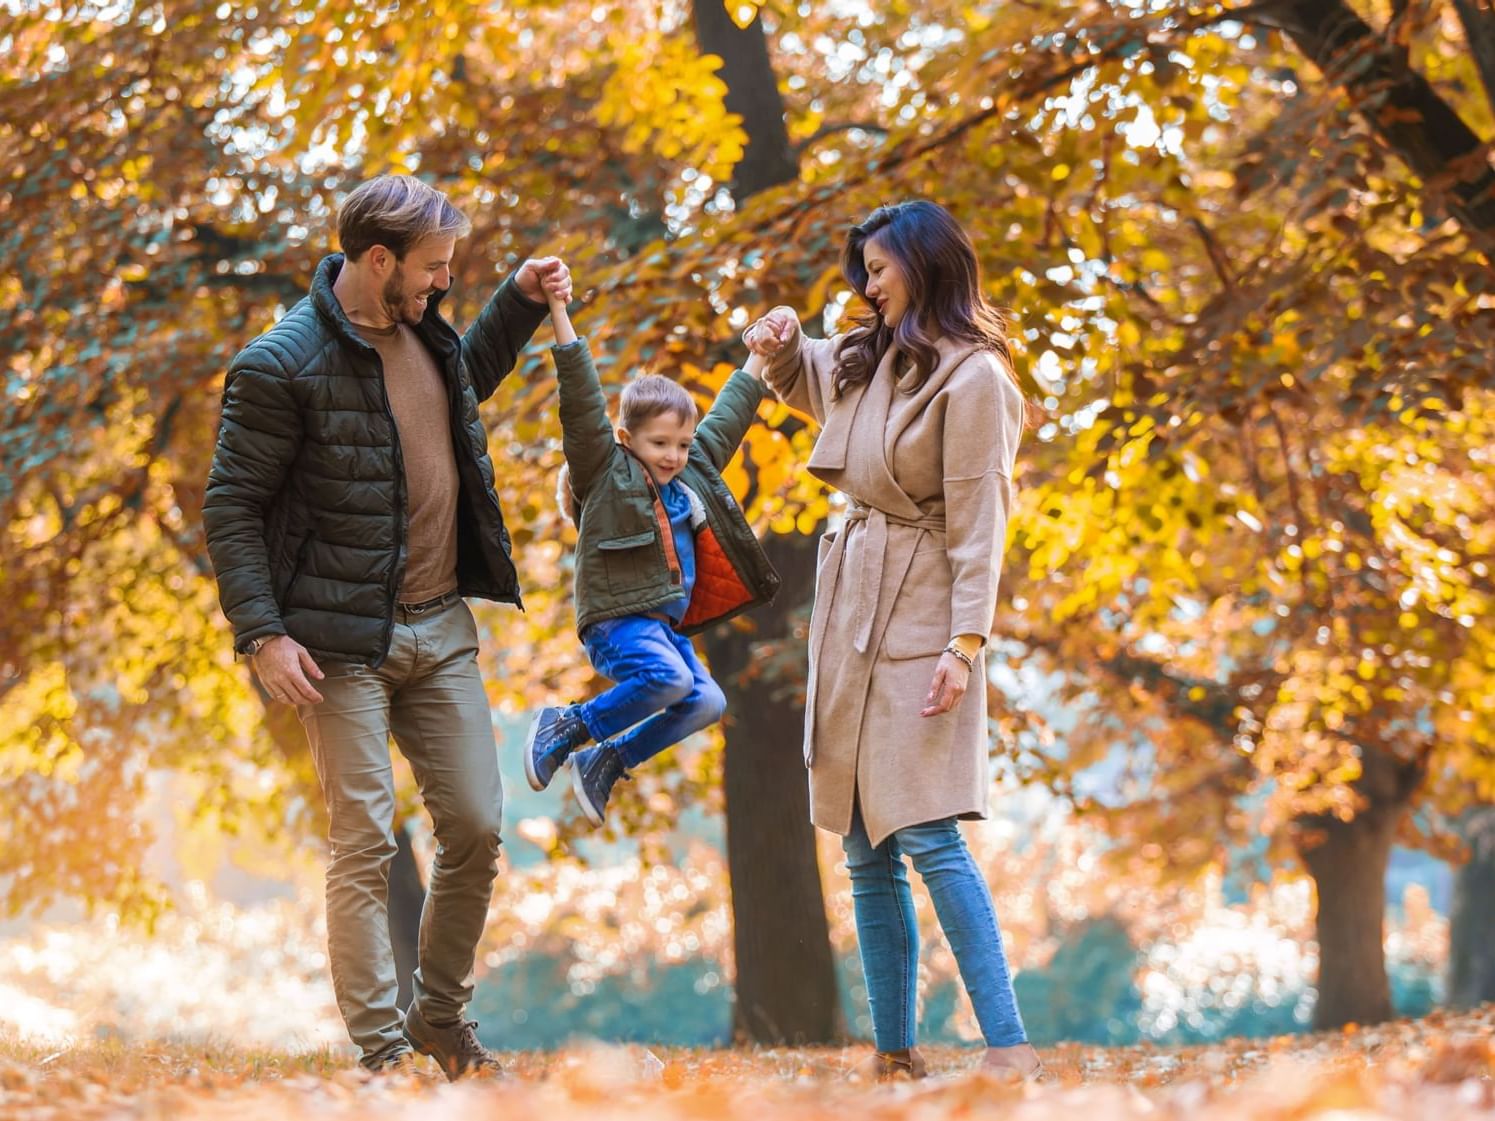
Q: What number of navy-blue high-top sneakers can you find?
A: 2